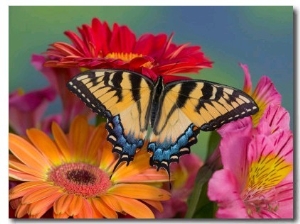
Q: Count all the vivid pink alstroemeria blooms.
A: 2